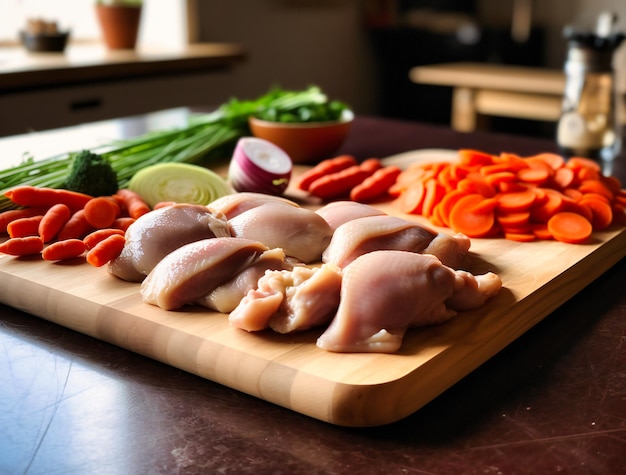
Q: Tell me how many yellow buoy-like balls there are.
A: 0